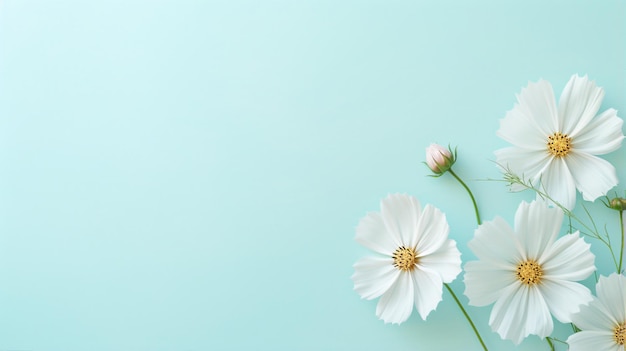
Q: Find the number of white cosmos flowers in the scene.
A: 4